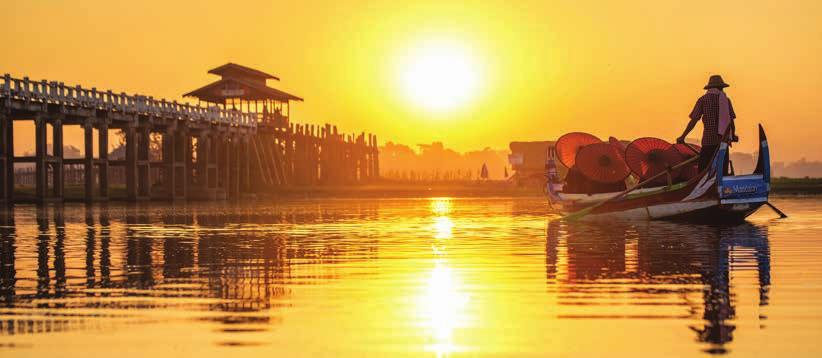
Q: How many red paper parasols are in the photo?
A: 5